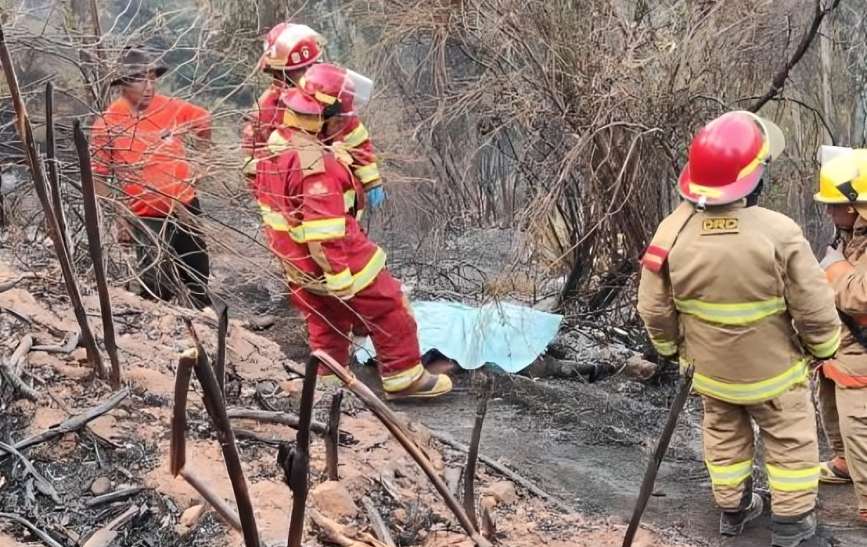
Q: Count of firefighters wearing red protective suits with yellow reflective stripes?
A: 2